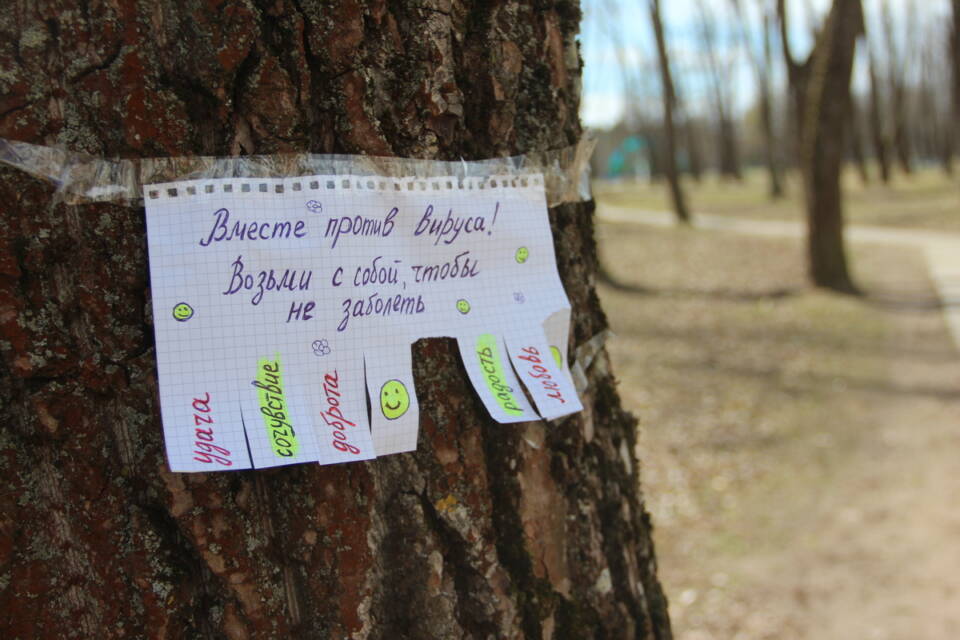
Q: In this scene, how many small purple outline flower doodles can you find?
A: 3